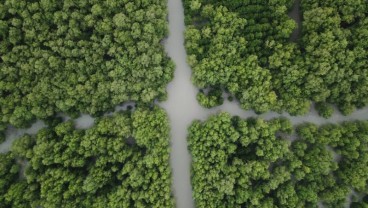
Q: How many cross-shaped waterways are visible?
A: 1